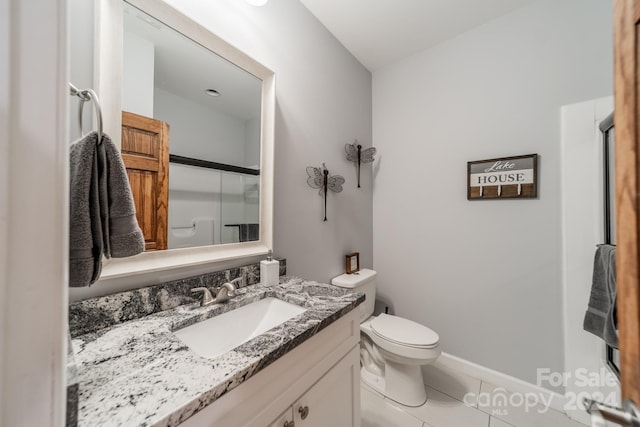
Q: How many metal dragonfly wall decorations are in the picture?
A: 2